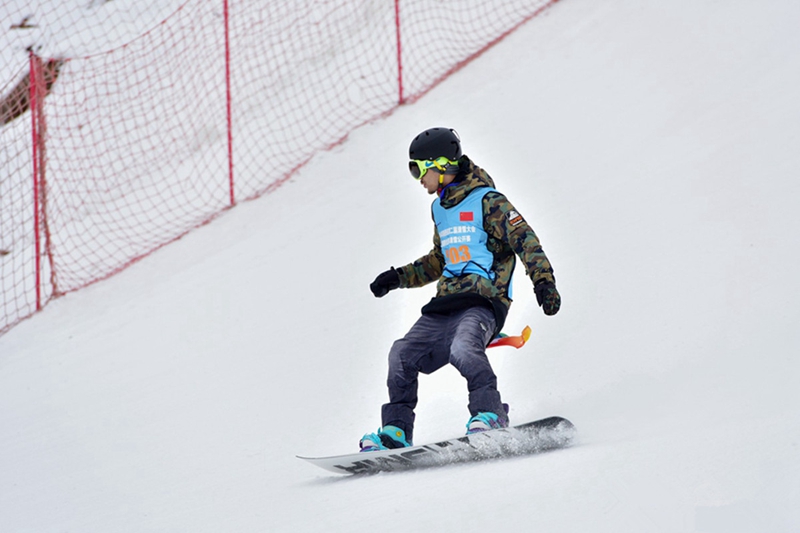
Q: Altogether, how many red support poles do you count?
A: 3